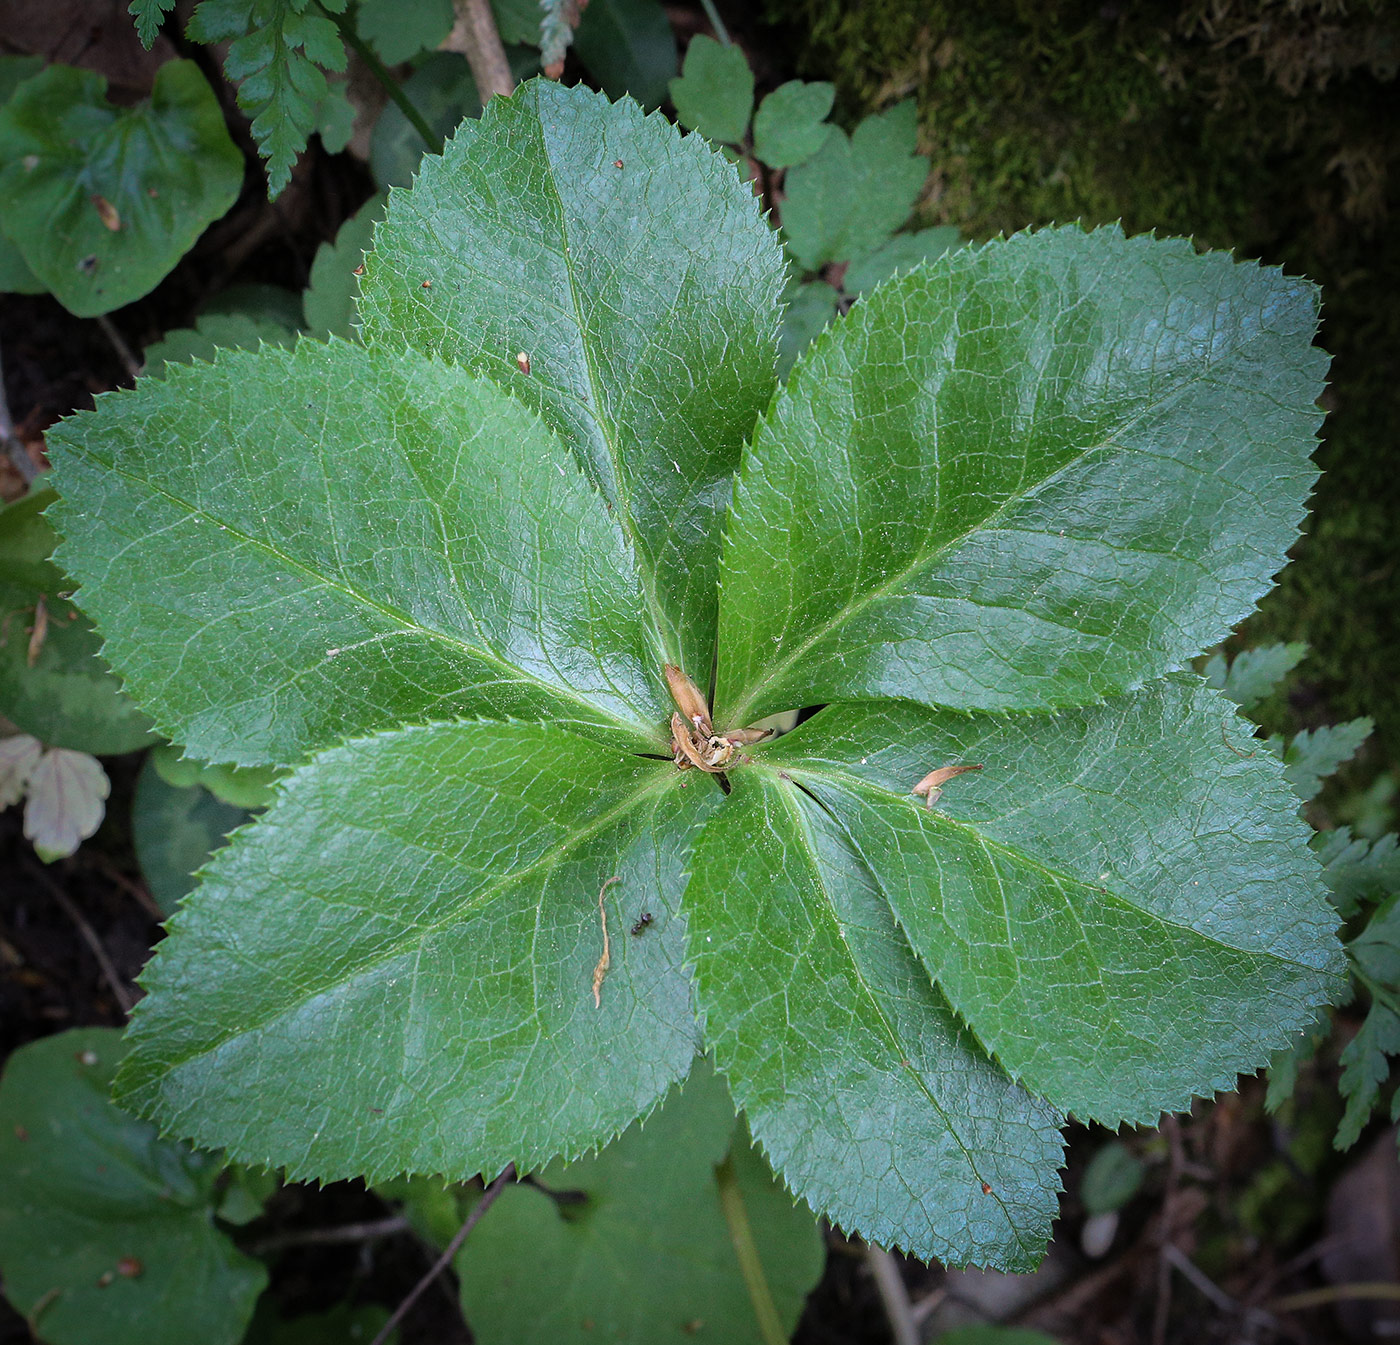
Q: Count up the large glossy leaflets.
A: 6